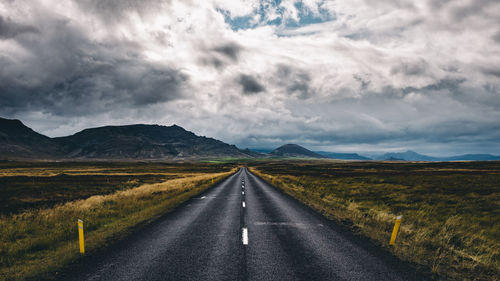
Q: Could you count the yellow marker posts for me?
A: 2